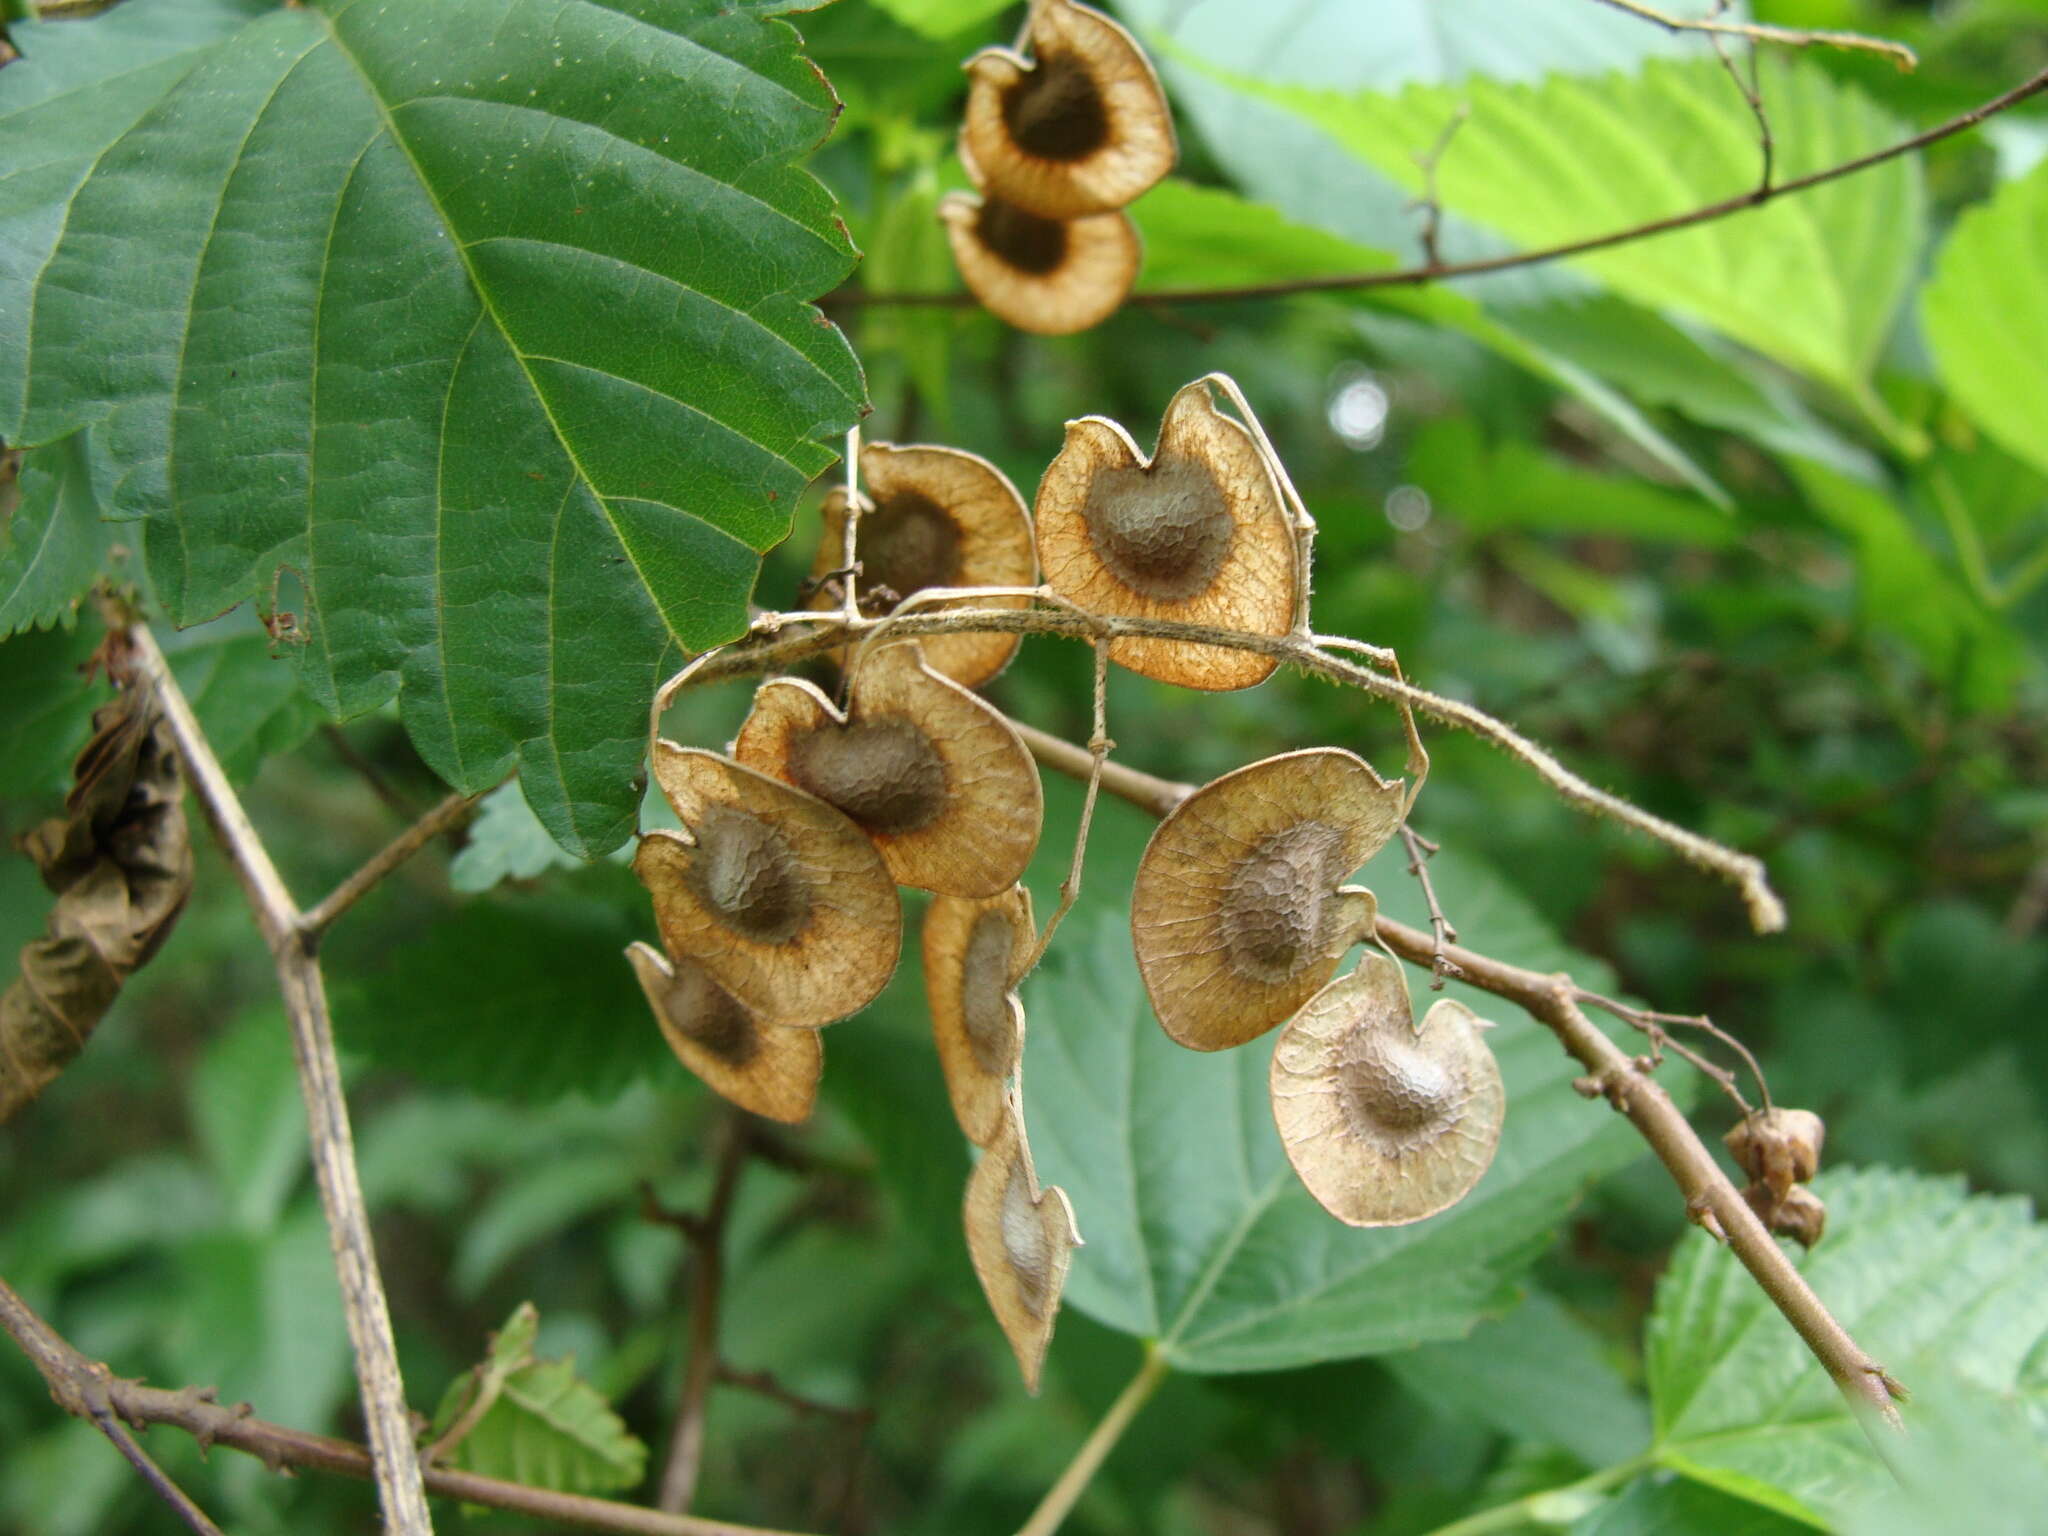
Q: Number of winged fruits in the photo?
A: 11